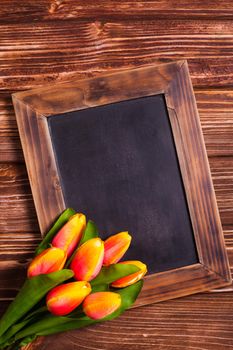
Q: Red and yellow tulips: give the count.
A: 7